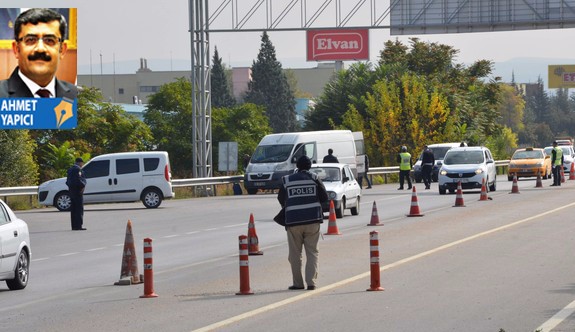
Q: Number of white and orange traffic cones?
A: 11